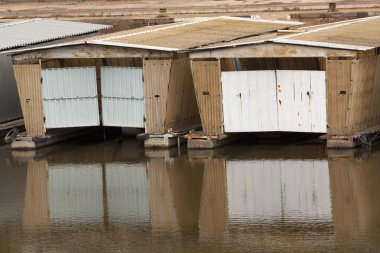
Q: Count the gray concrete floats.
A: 4